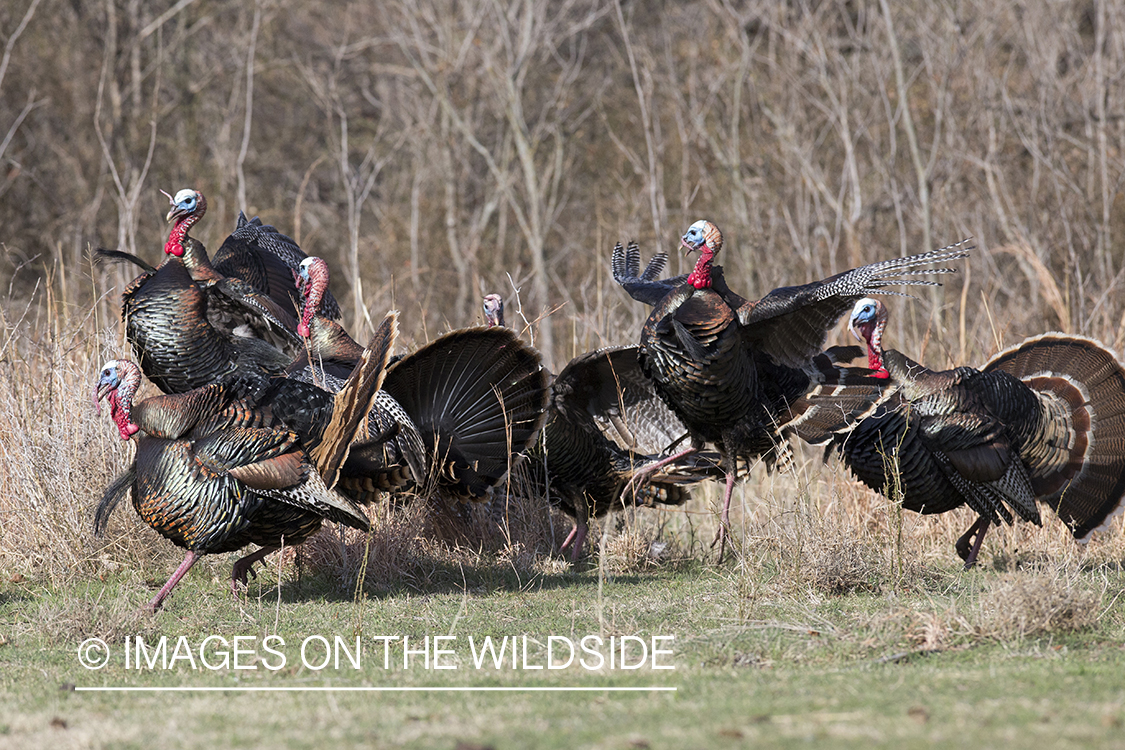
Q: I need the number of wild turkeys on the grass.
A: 6